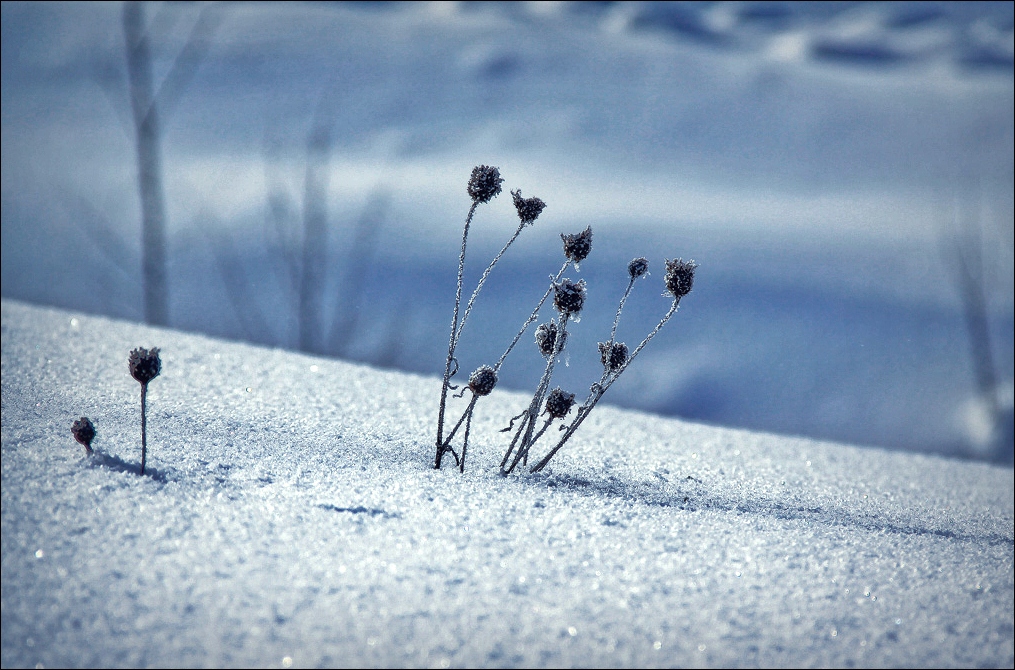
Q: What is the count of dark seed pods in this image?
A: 12